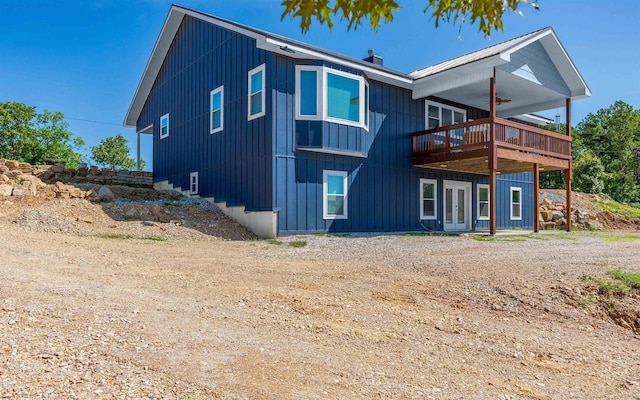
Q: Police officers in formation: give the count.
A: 0